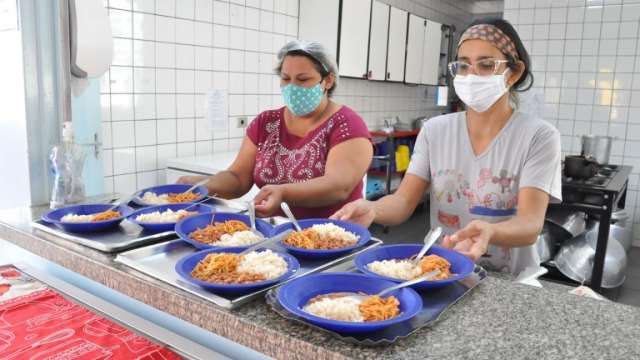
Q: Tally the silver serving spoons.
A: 8